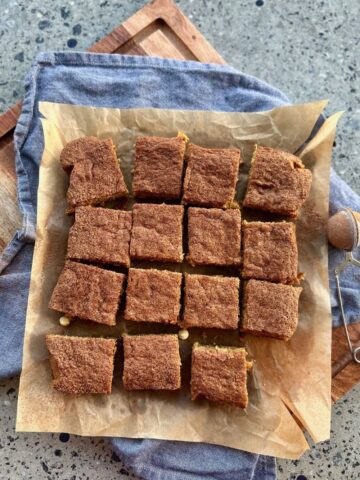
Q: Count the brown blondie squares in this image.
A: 15